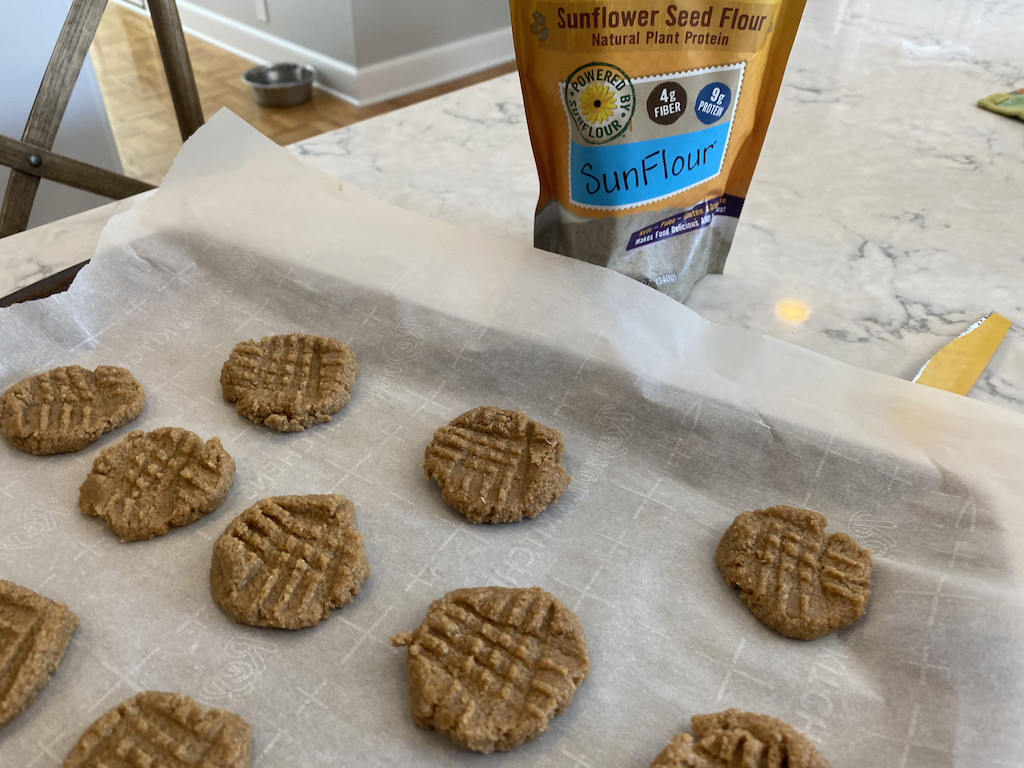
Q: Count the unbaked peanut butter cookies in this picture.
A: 10